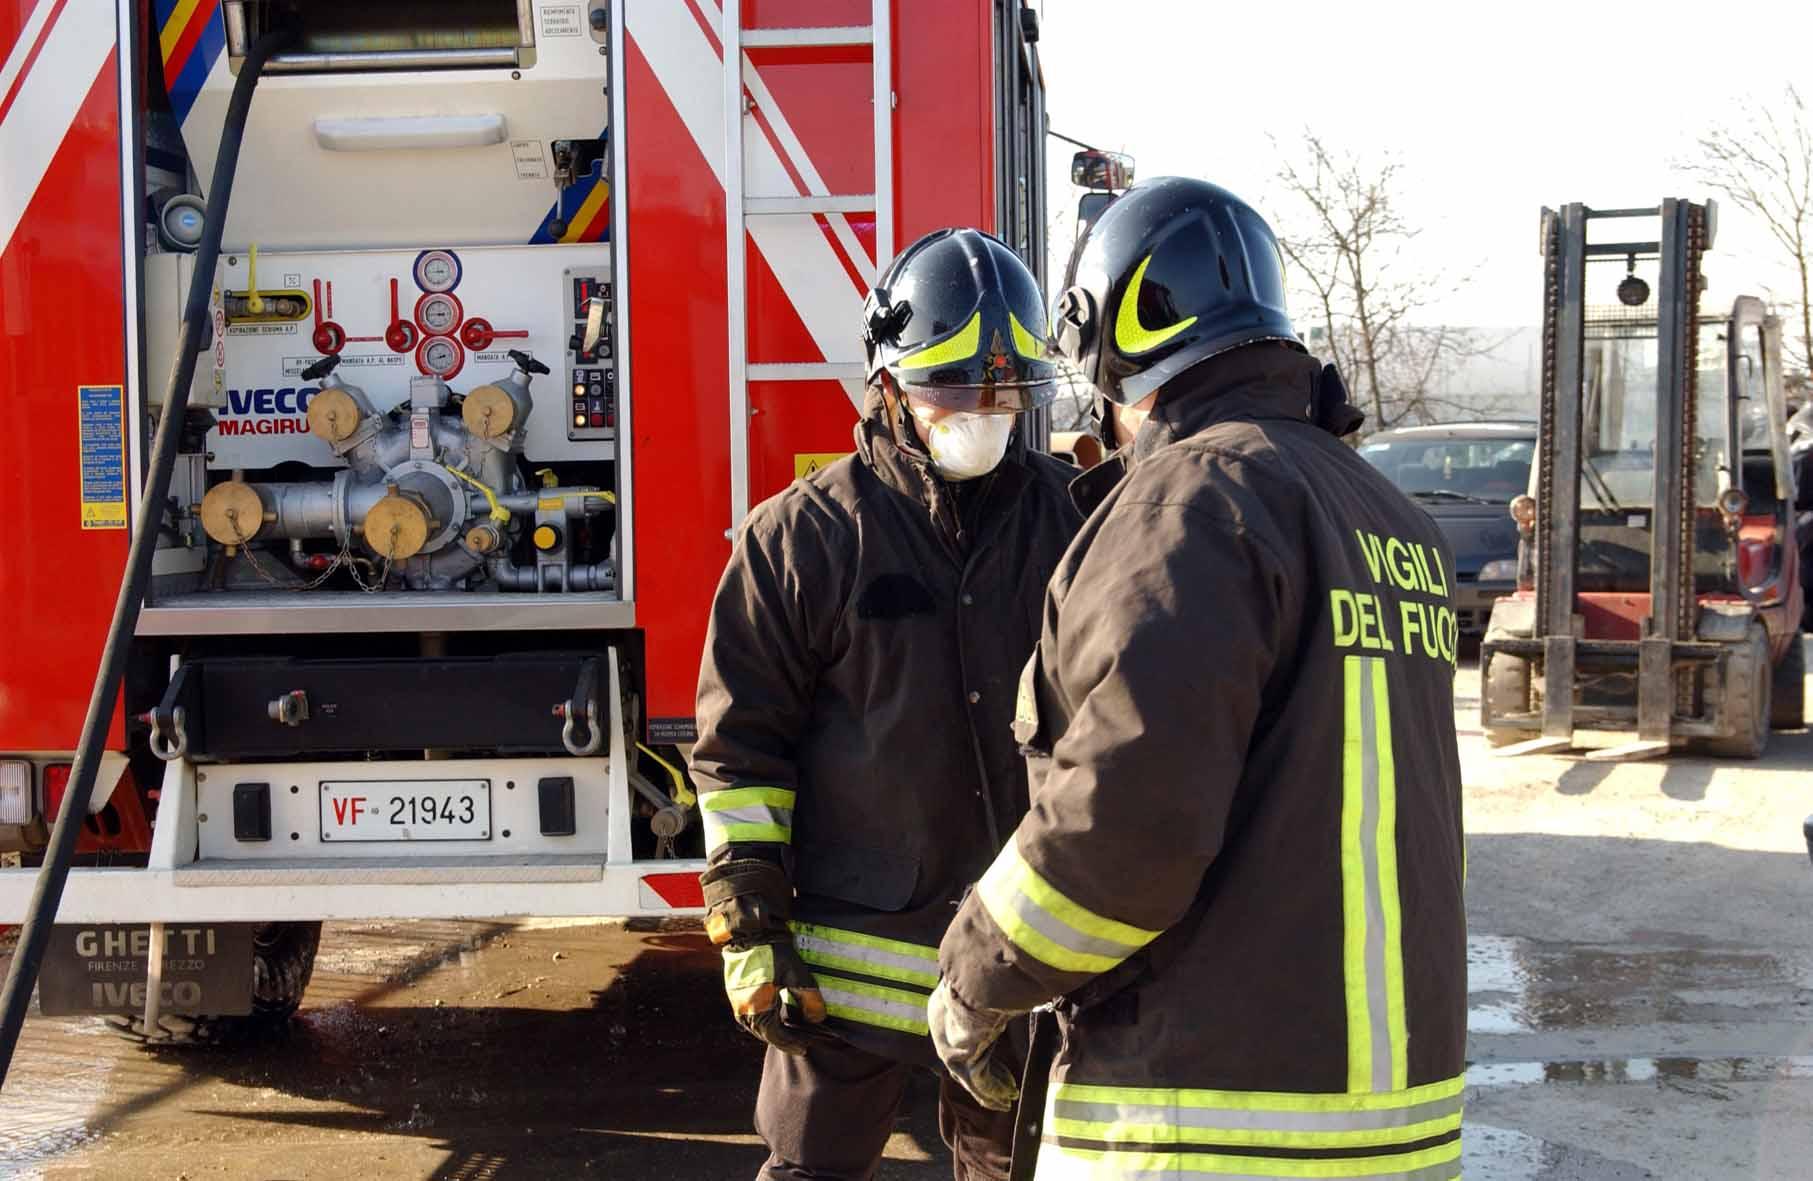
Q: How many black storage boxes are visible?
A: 1